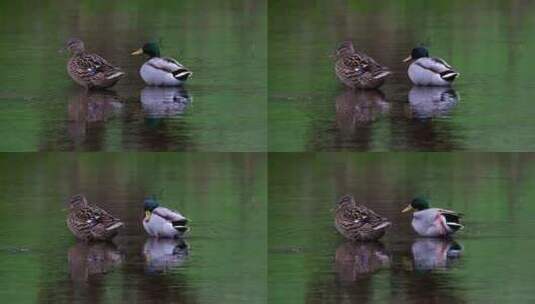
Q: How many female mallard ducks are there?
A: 4